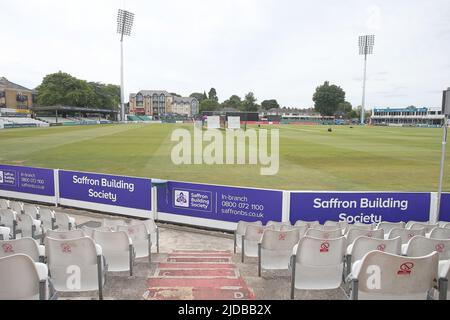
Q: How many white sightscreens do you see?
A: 2